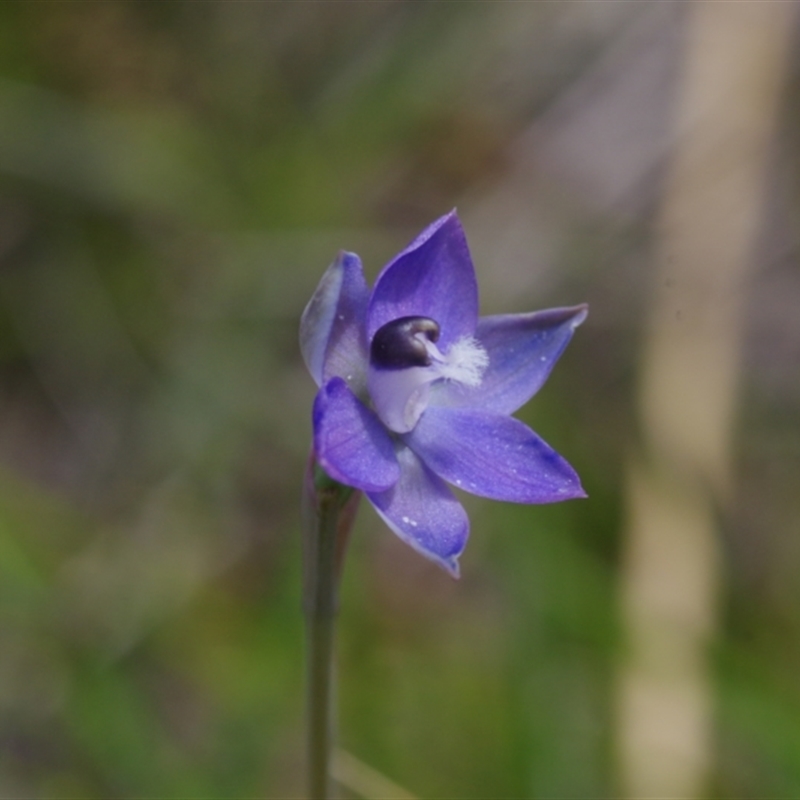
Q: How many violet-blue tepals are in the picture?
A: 6